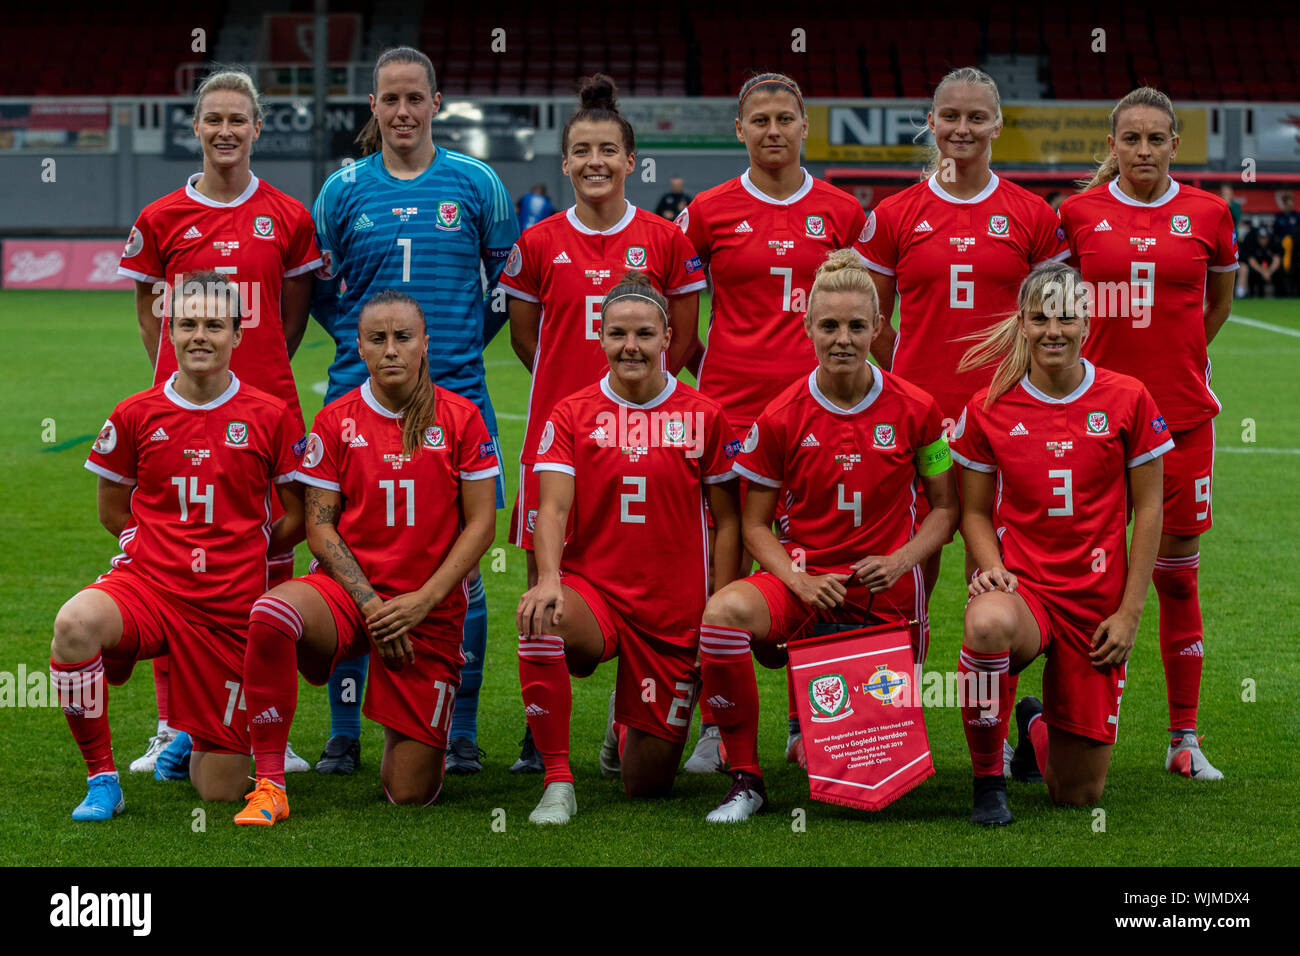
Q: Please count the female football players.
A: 11